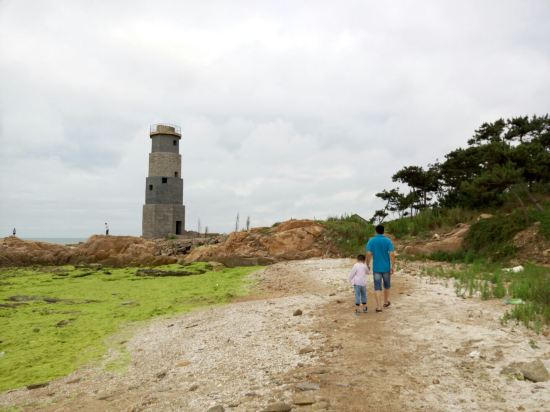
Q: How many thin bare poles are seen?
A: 4